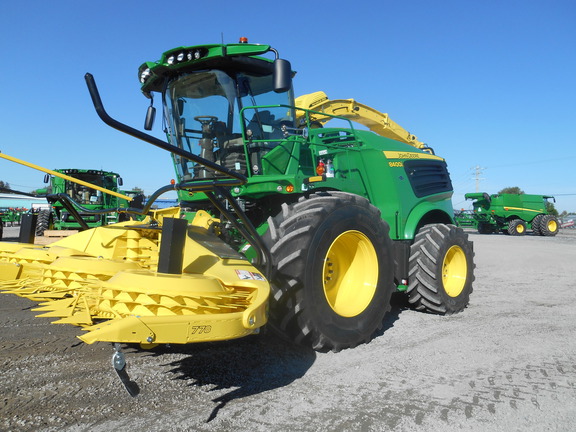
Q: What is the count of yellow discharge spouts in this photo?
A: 1